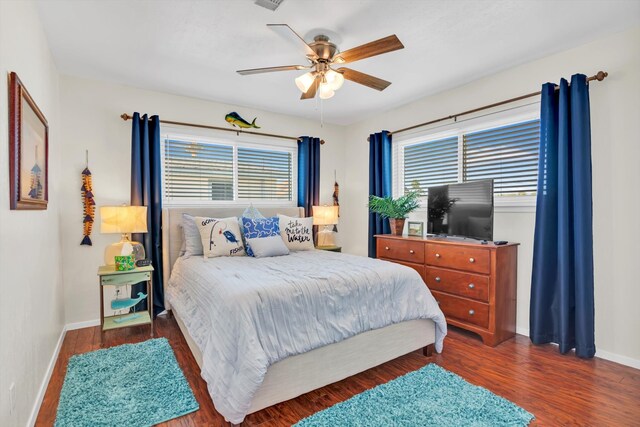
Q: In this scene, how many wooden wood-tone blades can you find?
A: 5